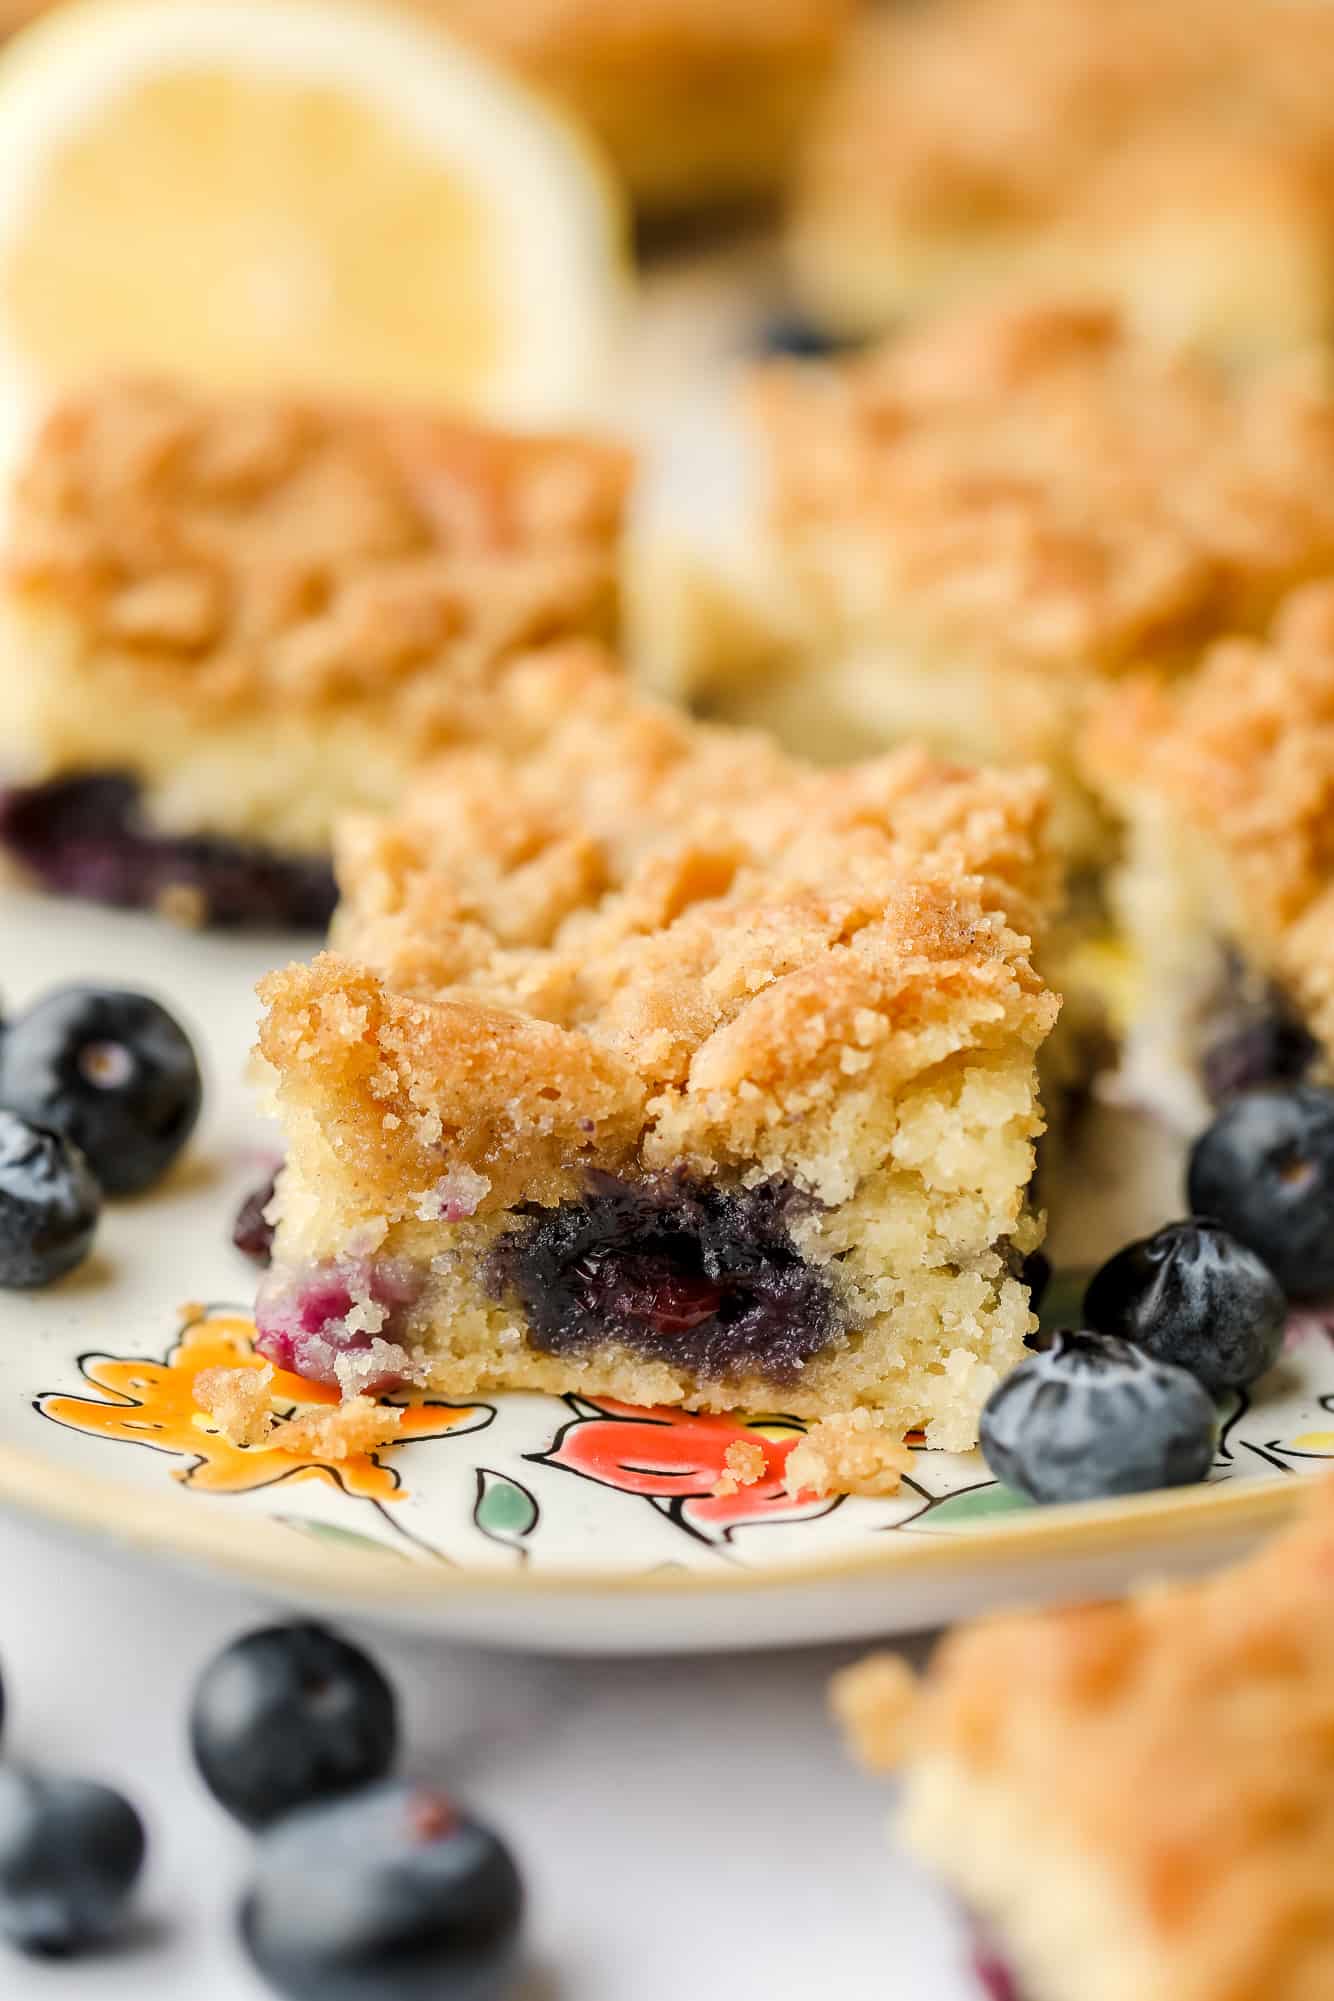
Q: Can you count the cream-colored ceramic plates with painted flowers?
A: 1